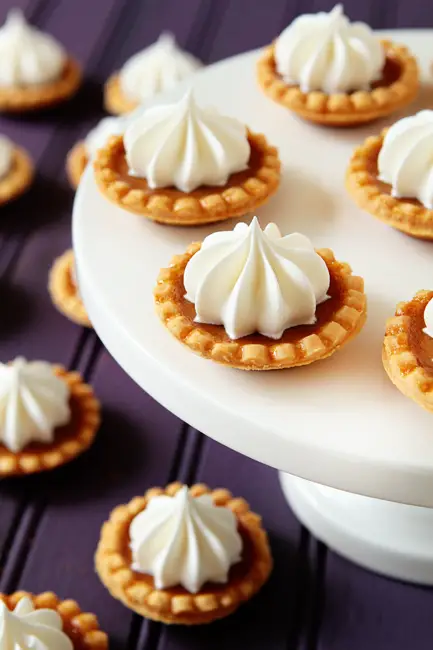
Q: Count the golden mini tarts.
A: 13